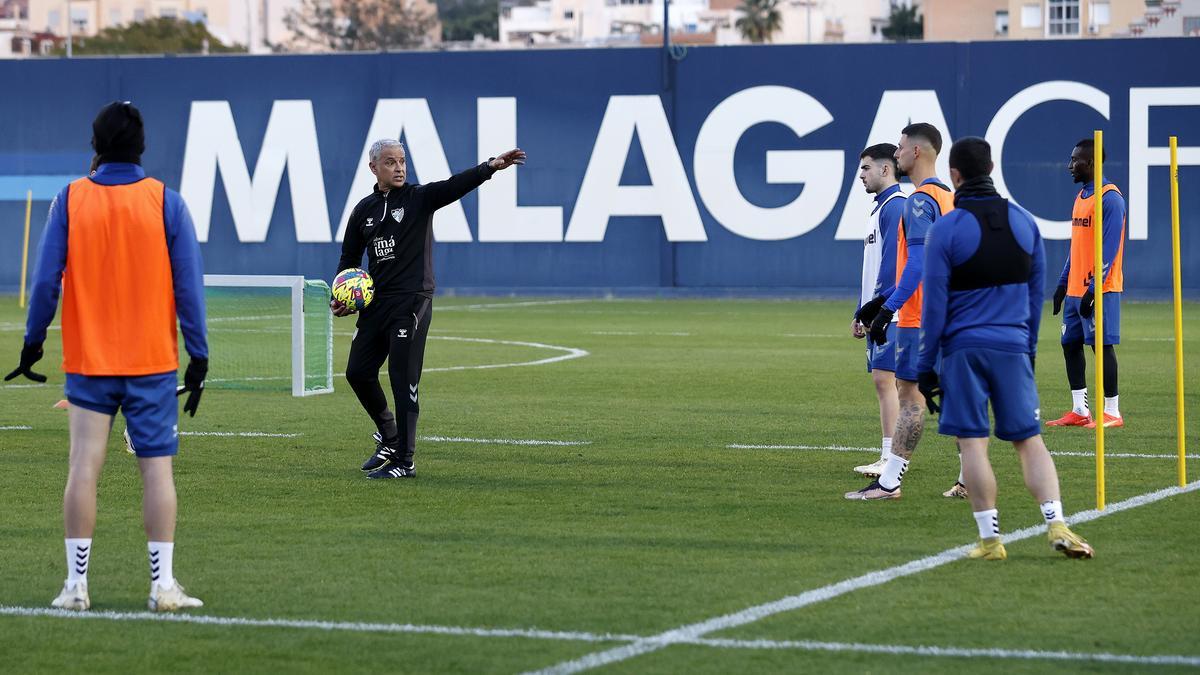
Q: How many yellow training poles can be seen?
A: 3